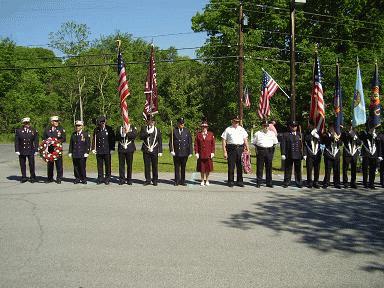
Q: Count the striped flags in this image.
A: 4